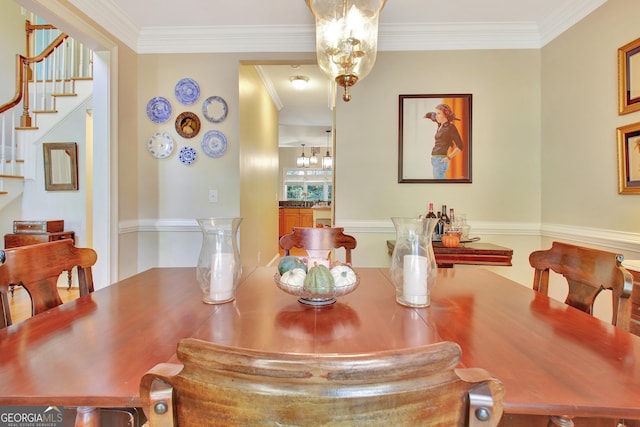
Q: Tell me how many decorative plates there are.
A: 7